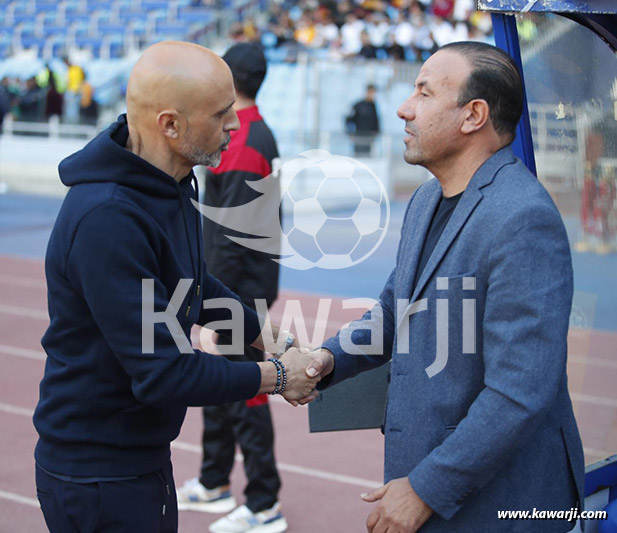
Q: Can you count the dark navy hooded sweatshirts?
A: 1